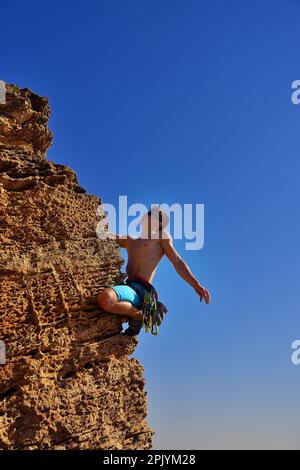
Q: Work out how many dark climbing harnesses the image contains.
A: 1